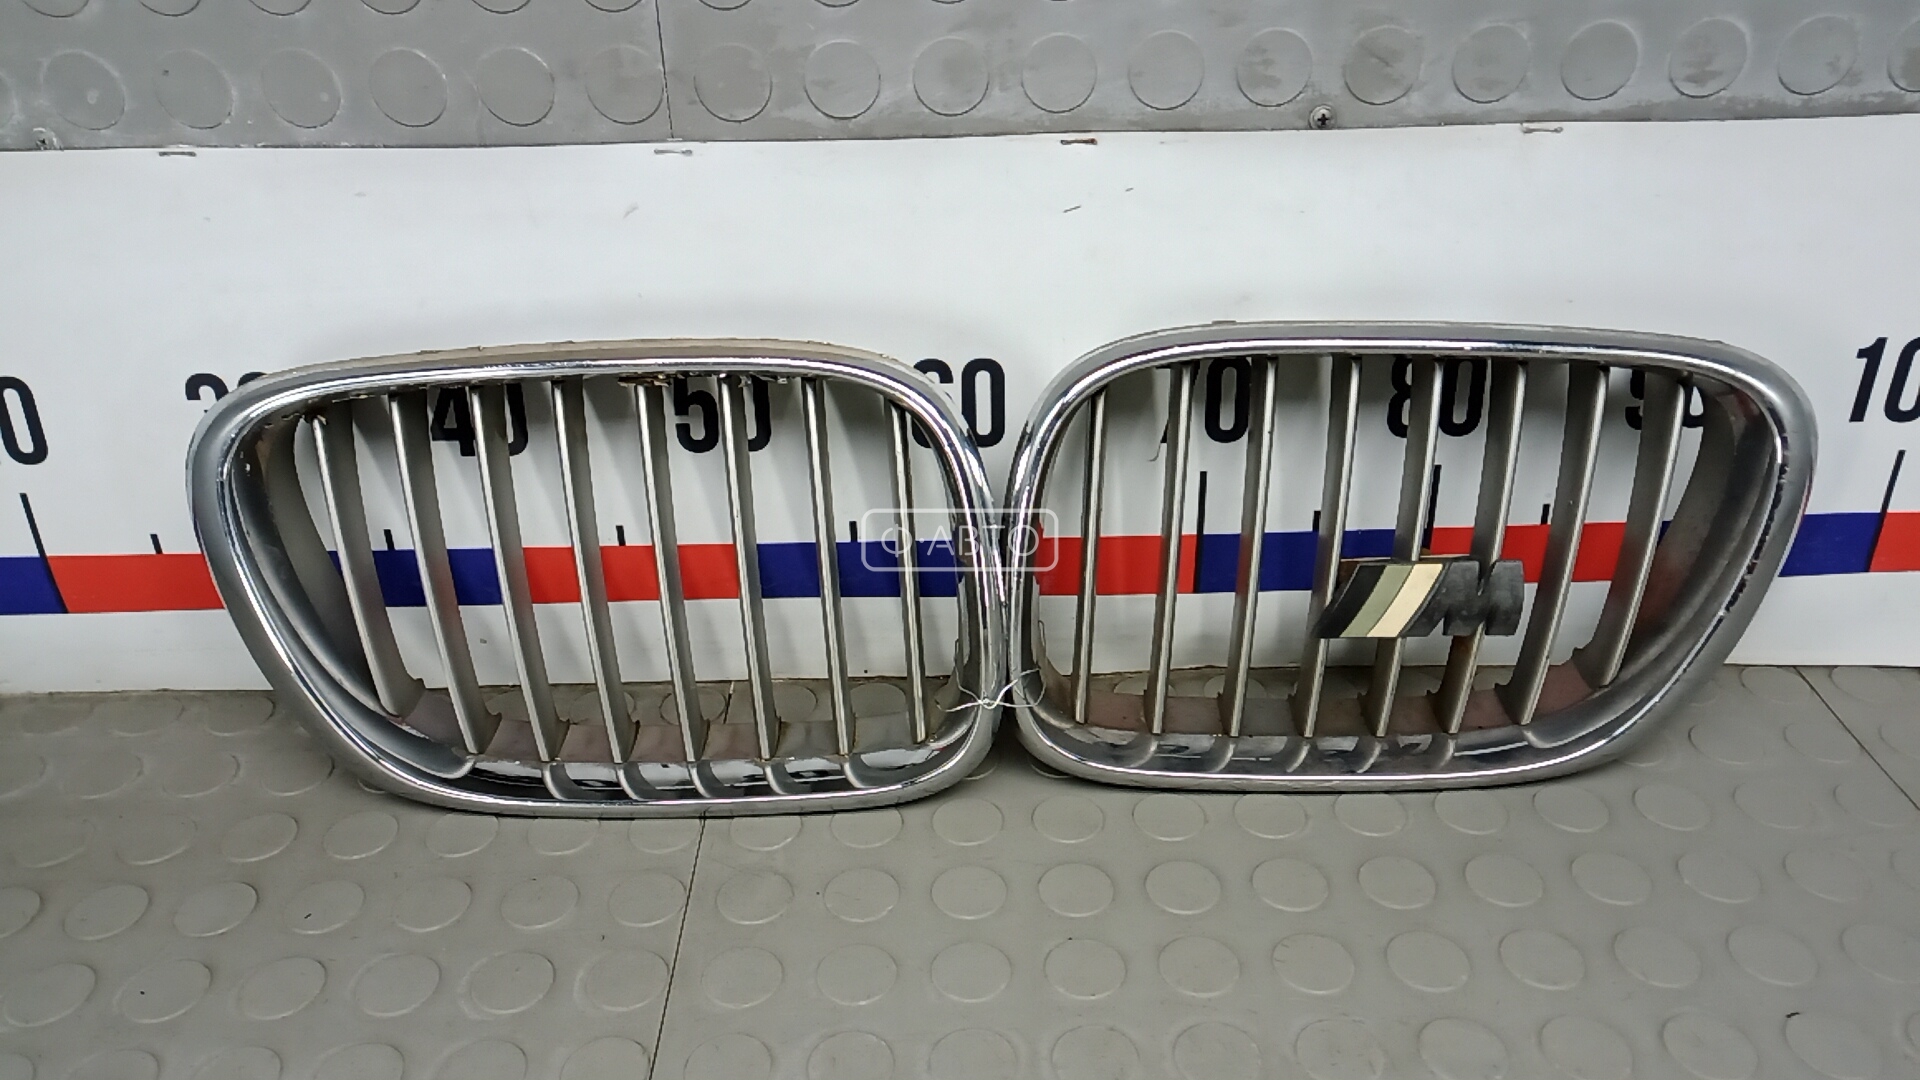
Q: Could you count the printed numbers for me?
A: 9